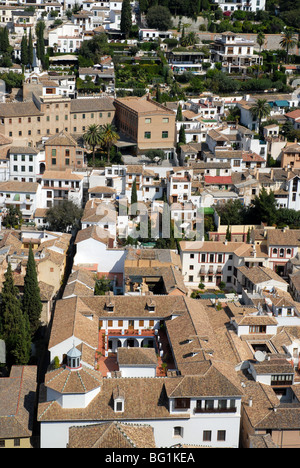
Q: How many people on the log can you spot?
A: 0